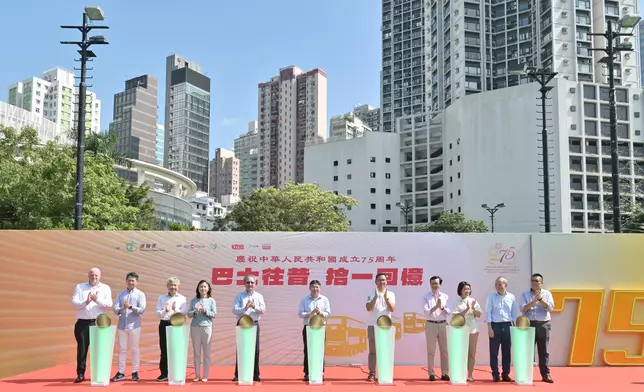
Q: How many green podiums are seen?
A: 7